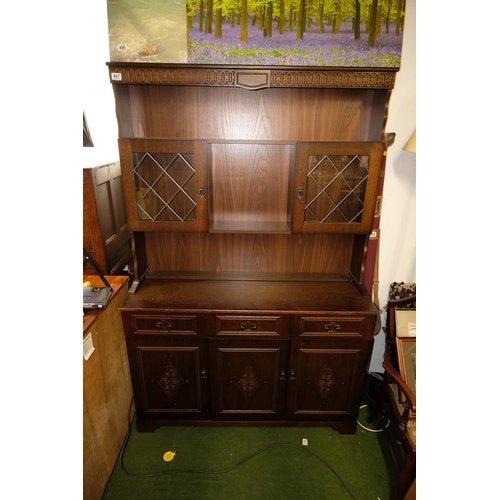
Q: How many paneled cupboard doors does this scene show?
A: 3